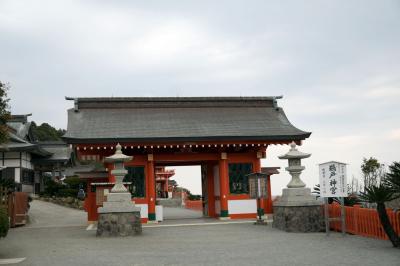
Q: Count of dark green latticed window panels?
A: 2